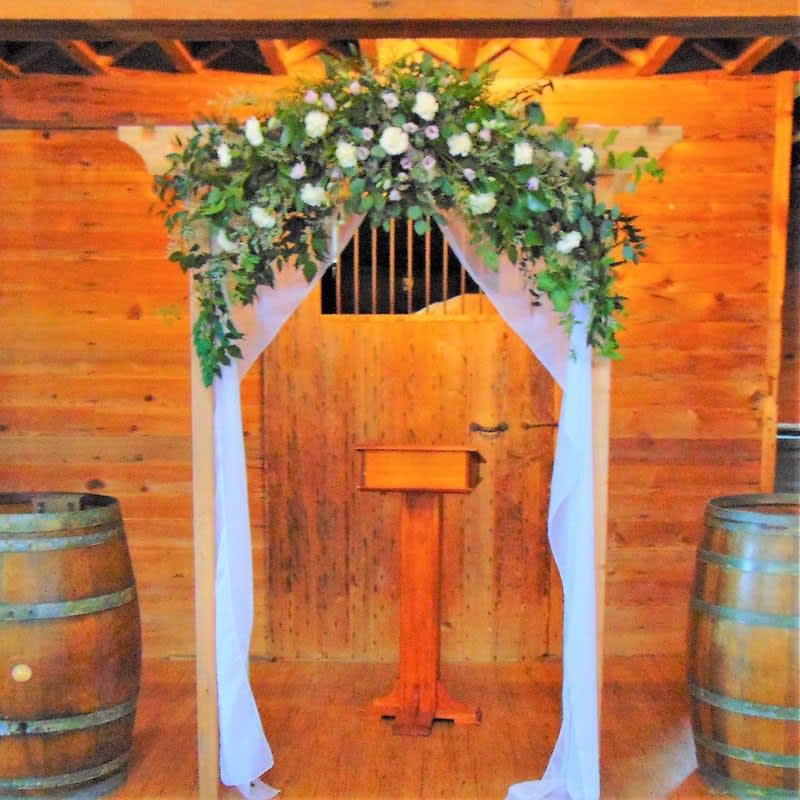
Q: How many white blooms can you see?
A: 14